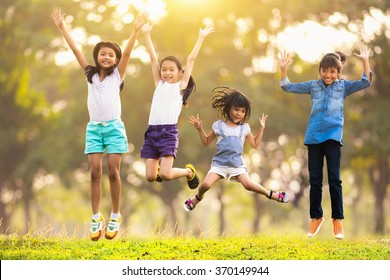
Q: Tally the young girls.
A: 4